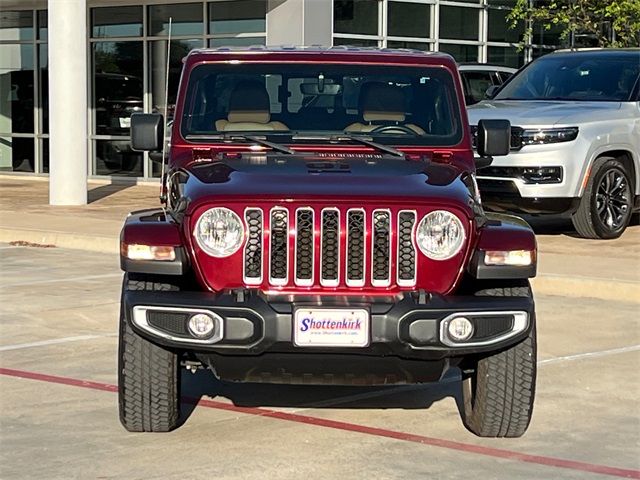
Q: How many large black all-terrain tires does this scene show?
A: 2